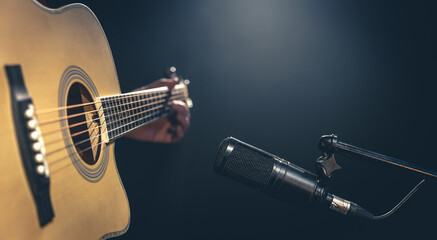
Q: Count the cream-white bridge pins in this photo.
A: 6